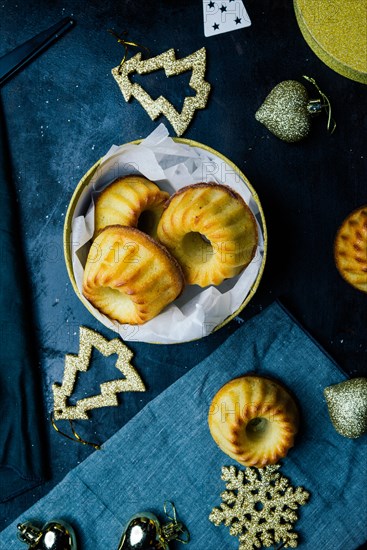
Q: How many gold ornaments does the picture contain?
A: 7